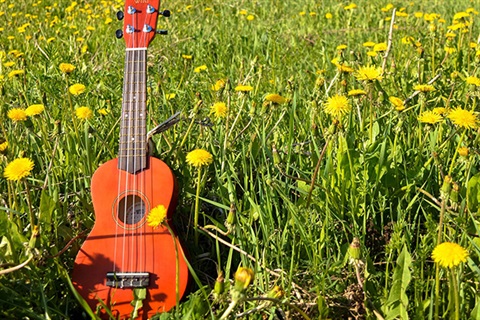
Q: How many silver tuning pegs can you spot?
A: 4